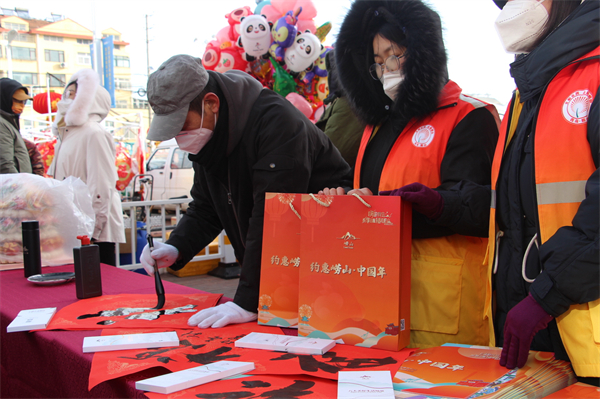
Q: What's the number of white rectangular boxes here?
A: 5